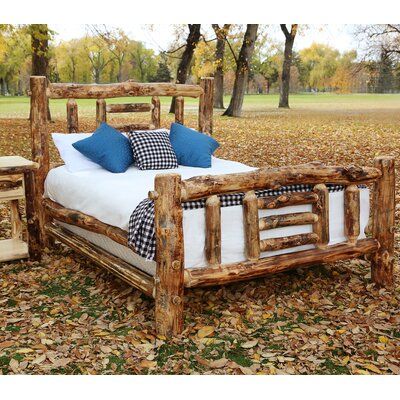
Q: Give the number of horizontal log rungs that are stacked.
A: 3